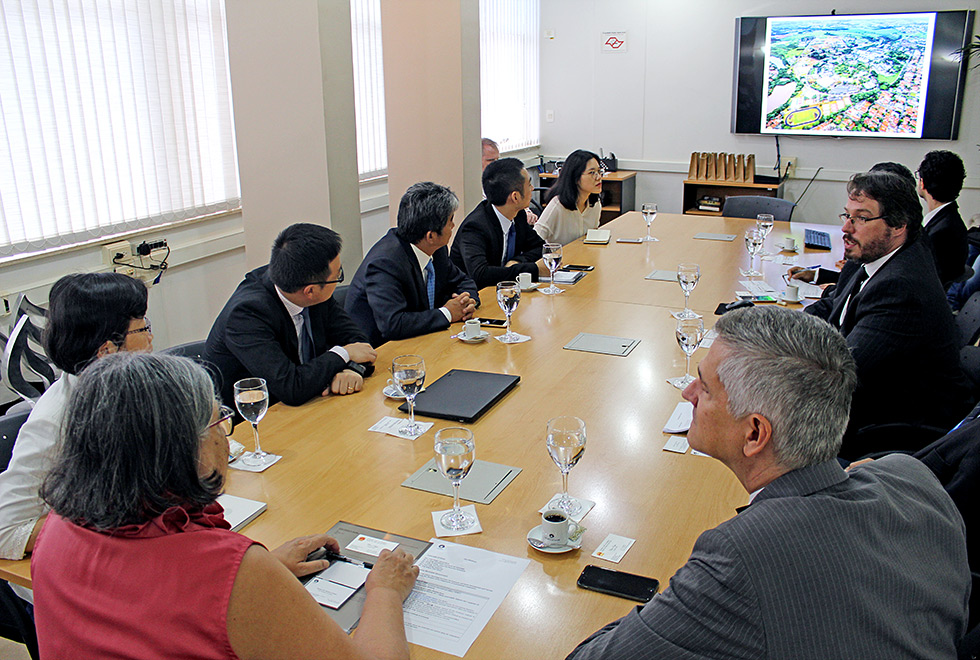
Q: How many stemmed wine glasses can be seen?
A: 11